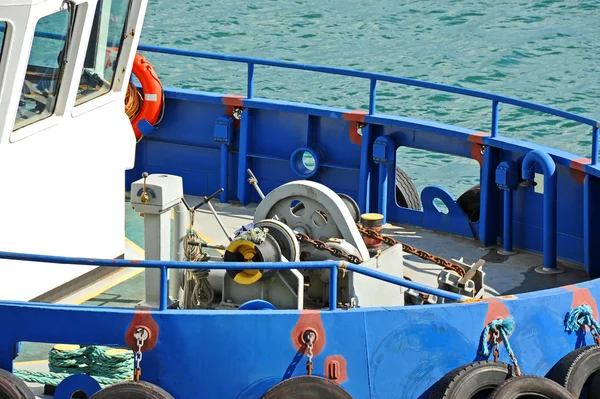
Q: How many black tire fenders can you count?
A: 8